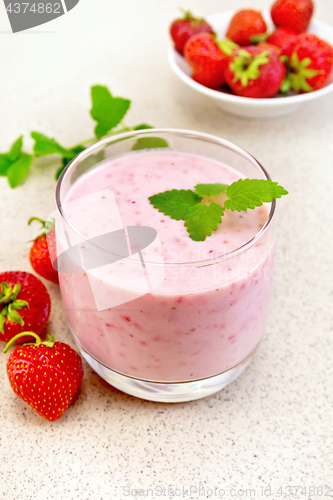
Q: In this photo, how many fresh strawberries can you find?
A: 10